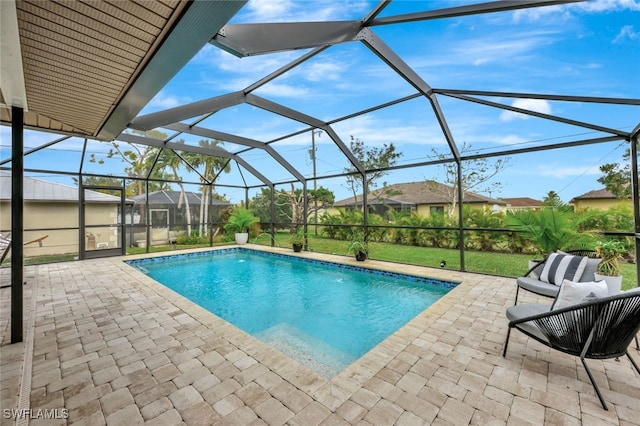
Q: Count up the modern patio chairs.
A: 2